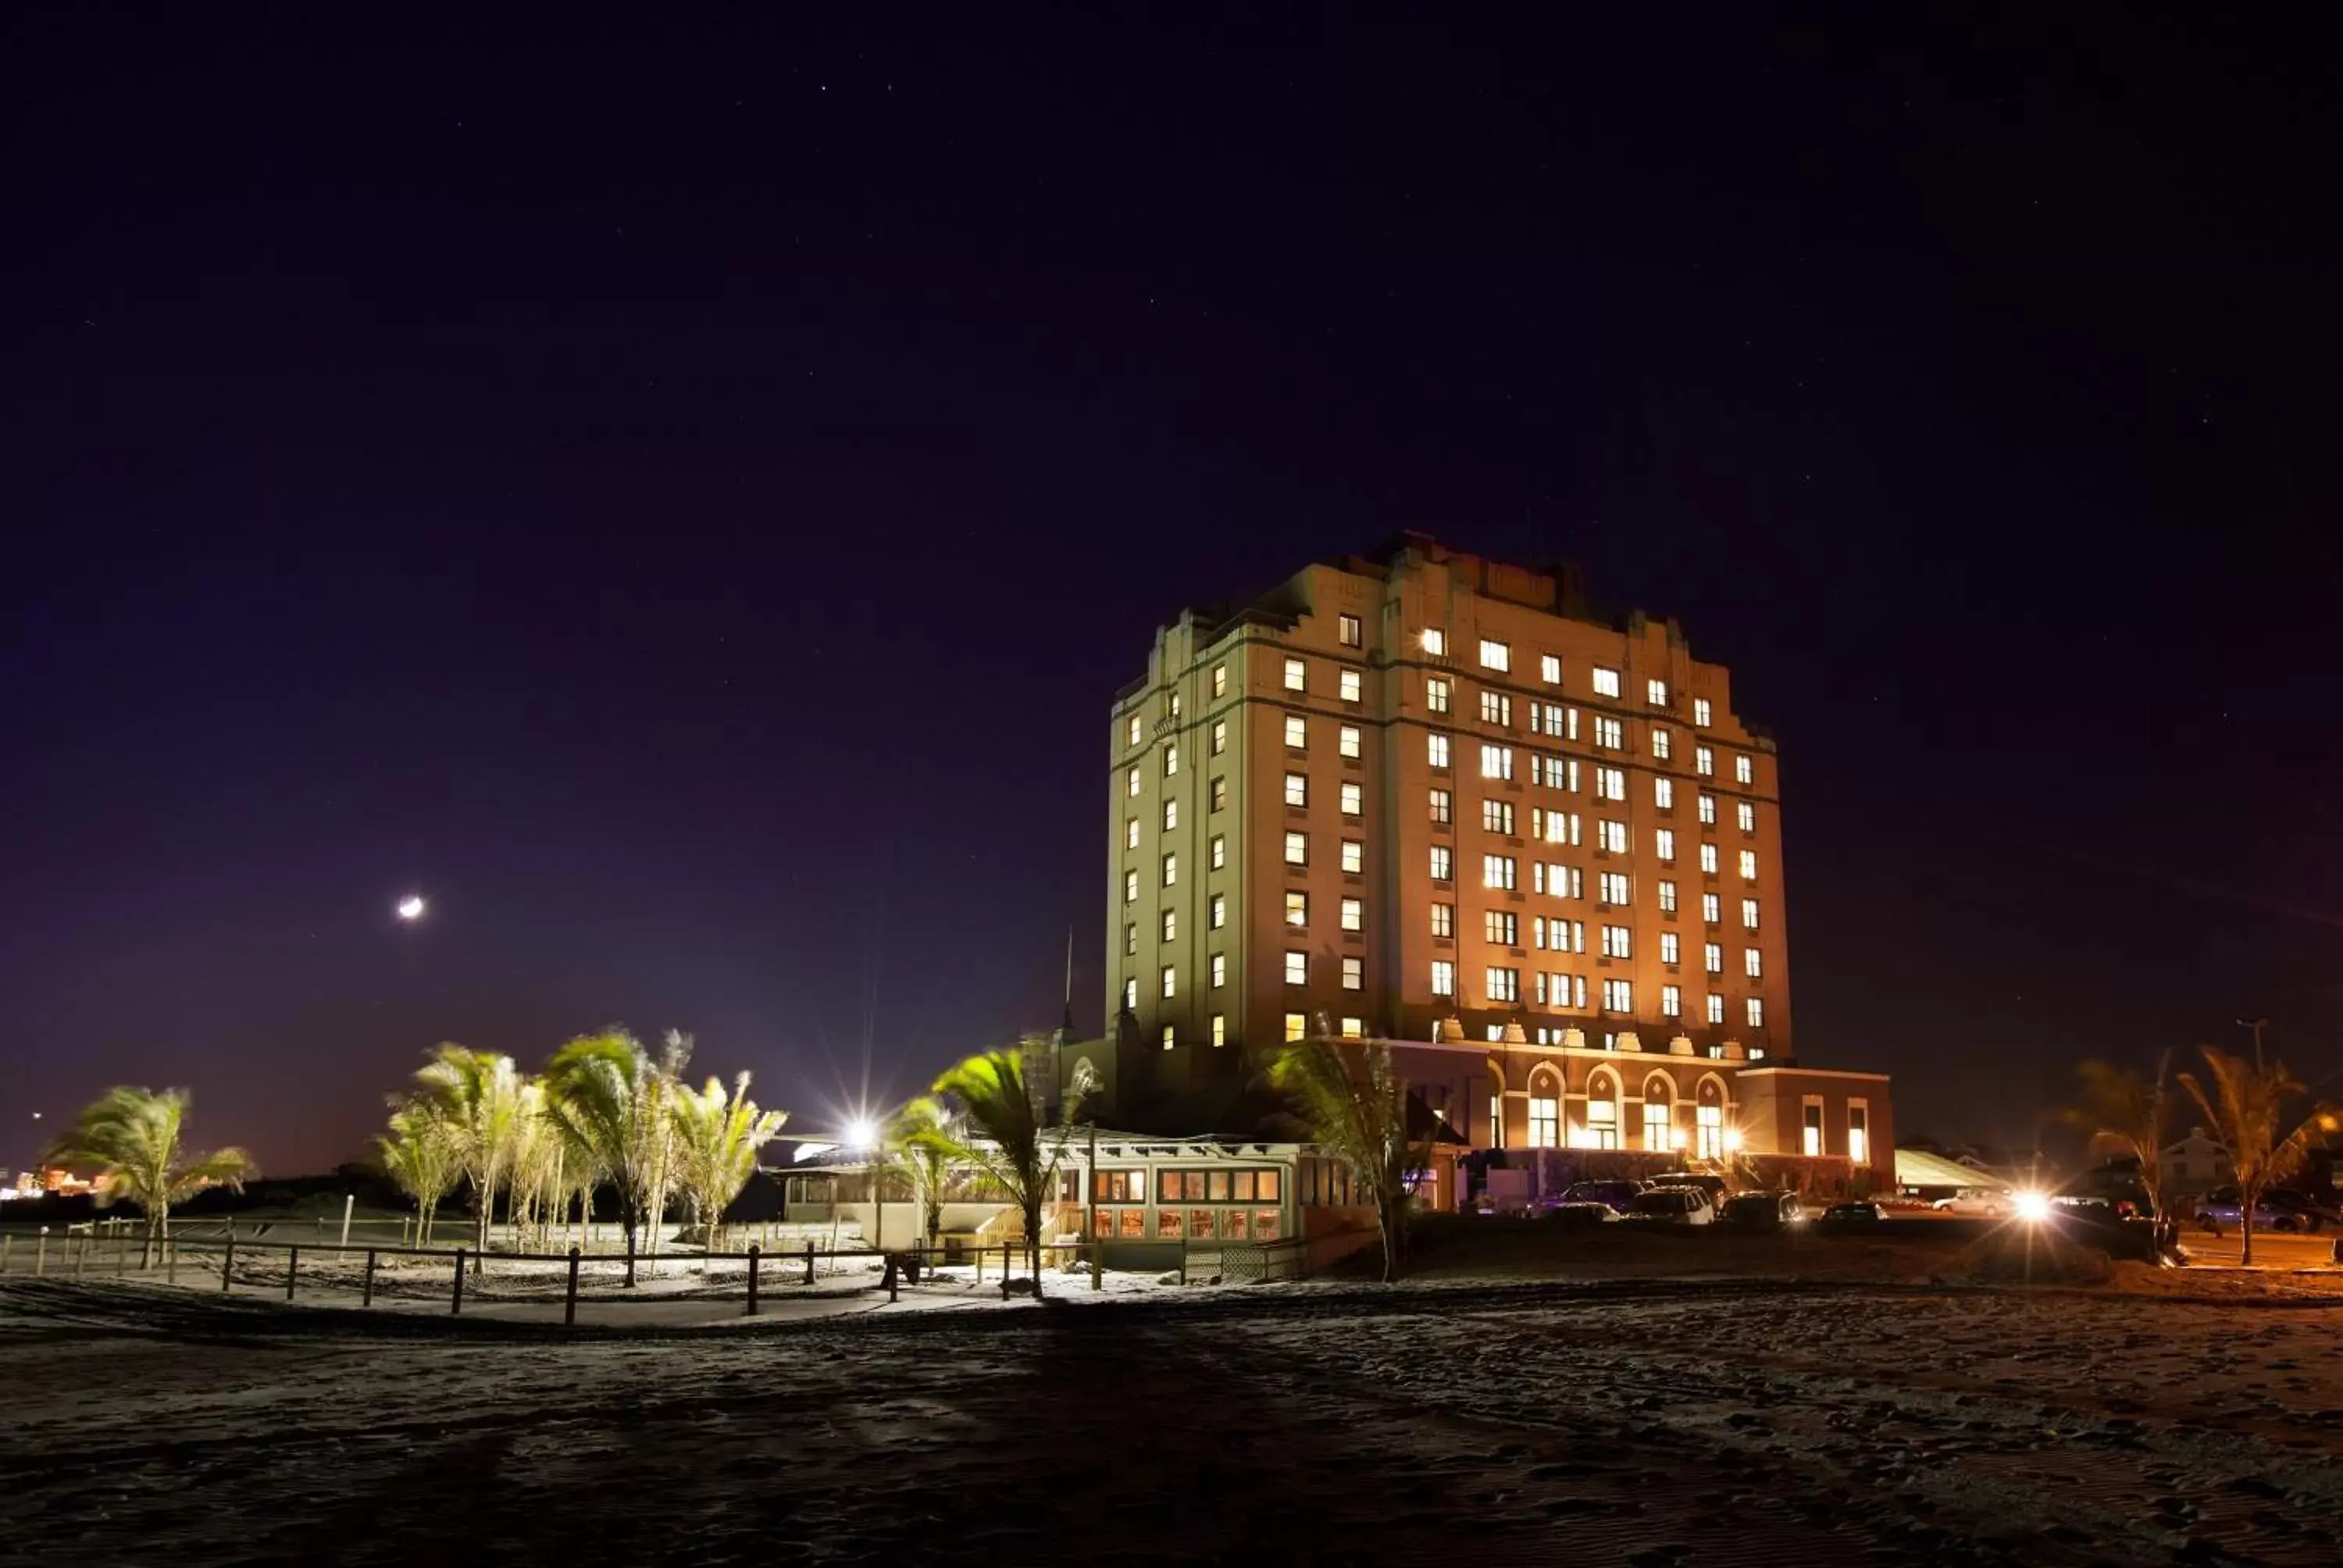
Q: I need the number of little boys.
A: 0